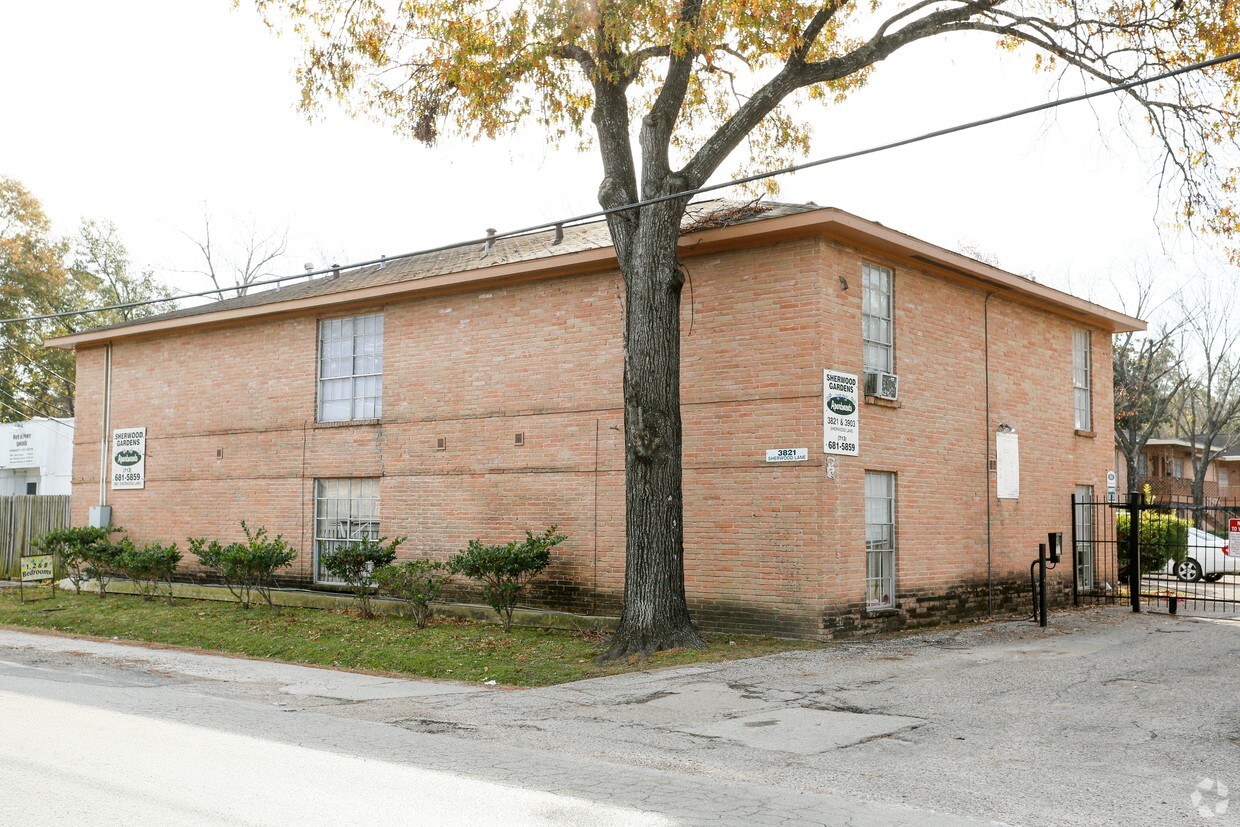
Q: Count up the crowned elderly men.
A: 0